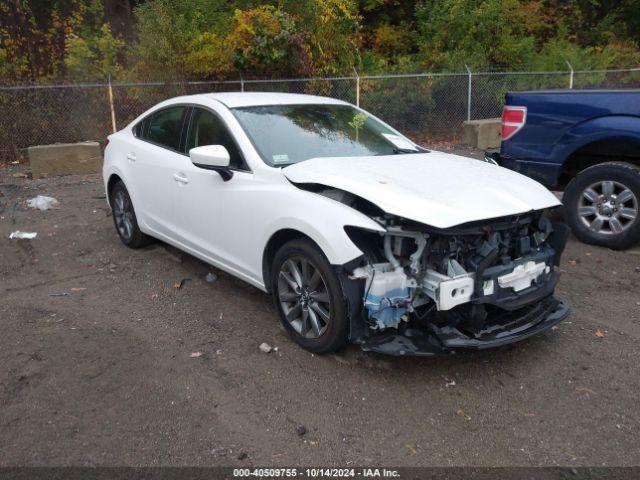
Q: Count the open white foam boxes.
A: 0